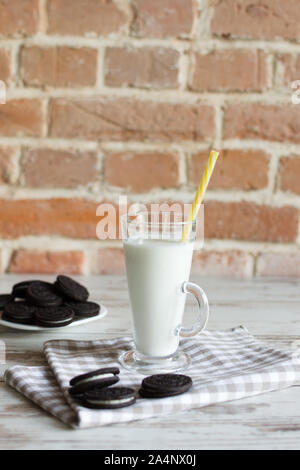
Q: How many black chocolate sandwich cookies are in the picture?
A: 10